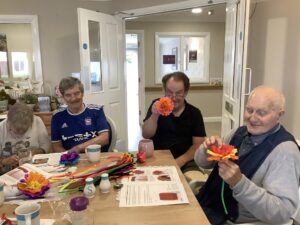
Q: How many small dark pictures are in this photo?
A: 2